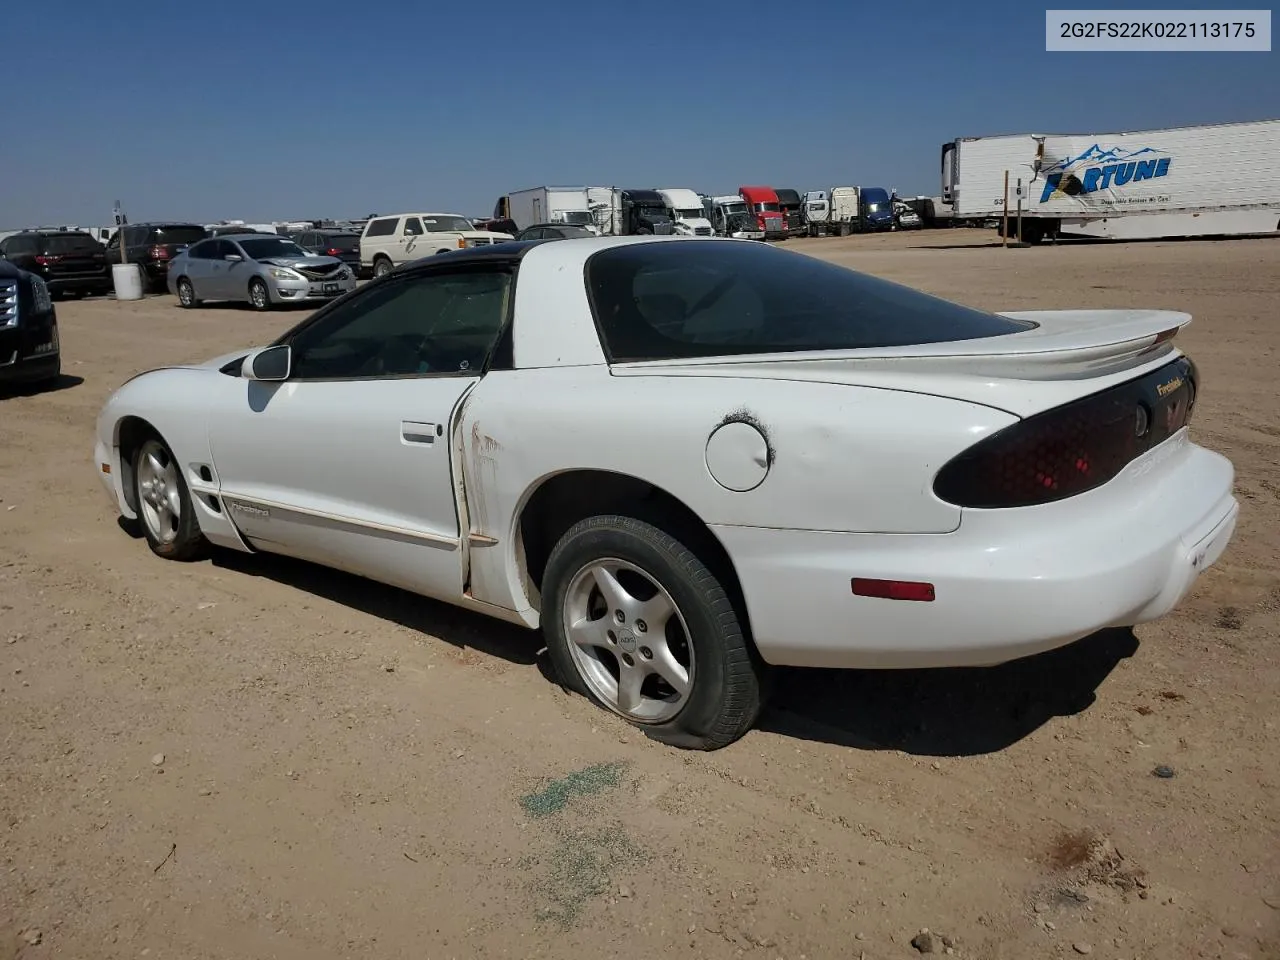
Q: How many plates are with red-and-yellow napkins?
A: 0